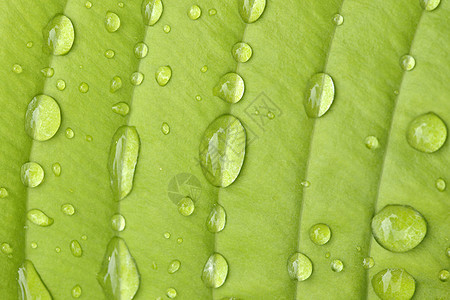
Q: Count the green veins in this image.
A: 5